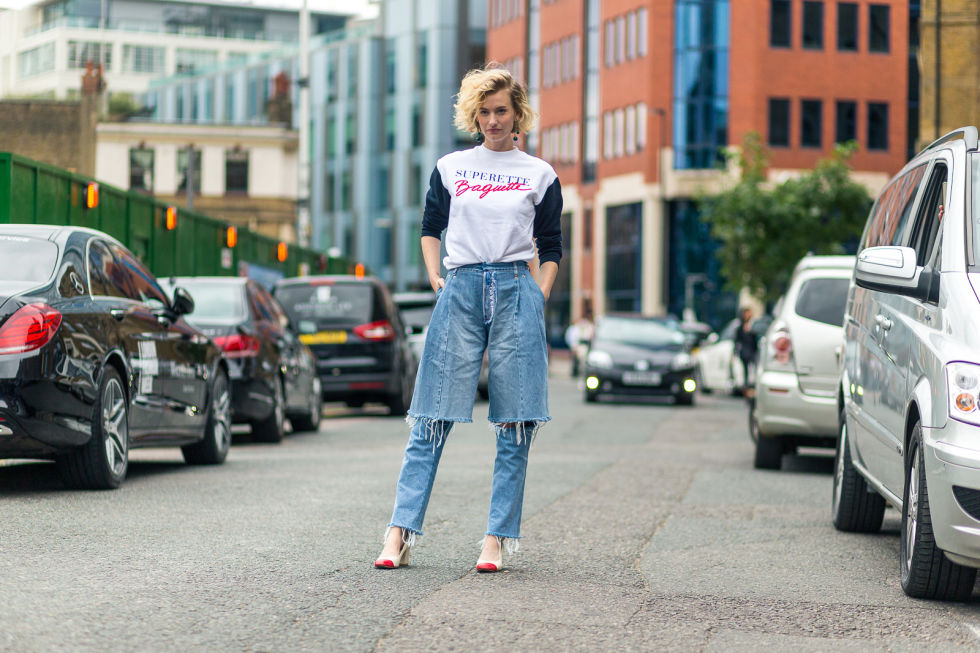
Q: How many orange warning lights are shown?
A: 5